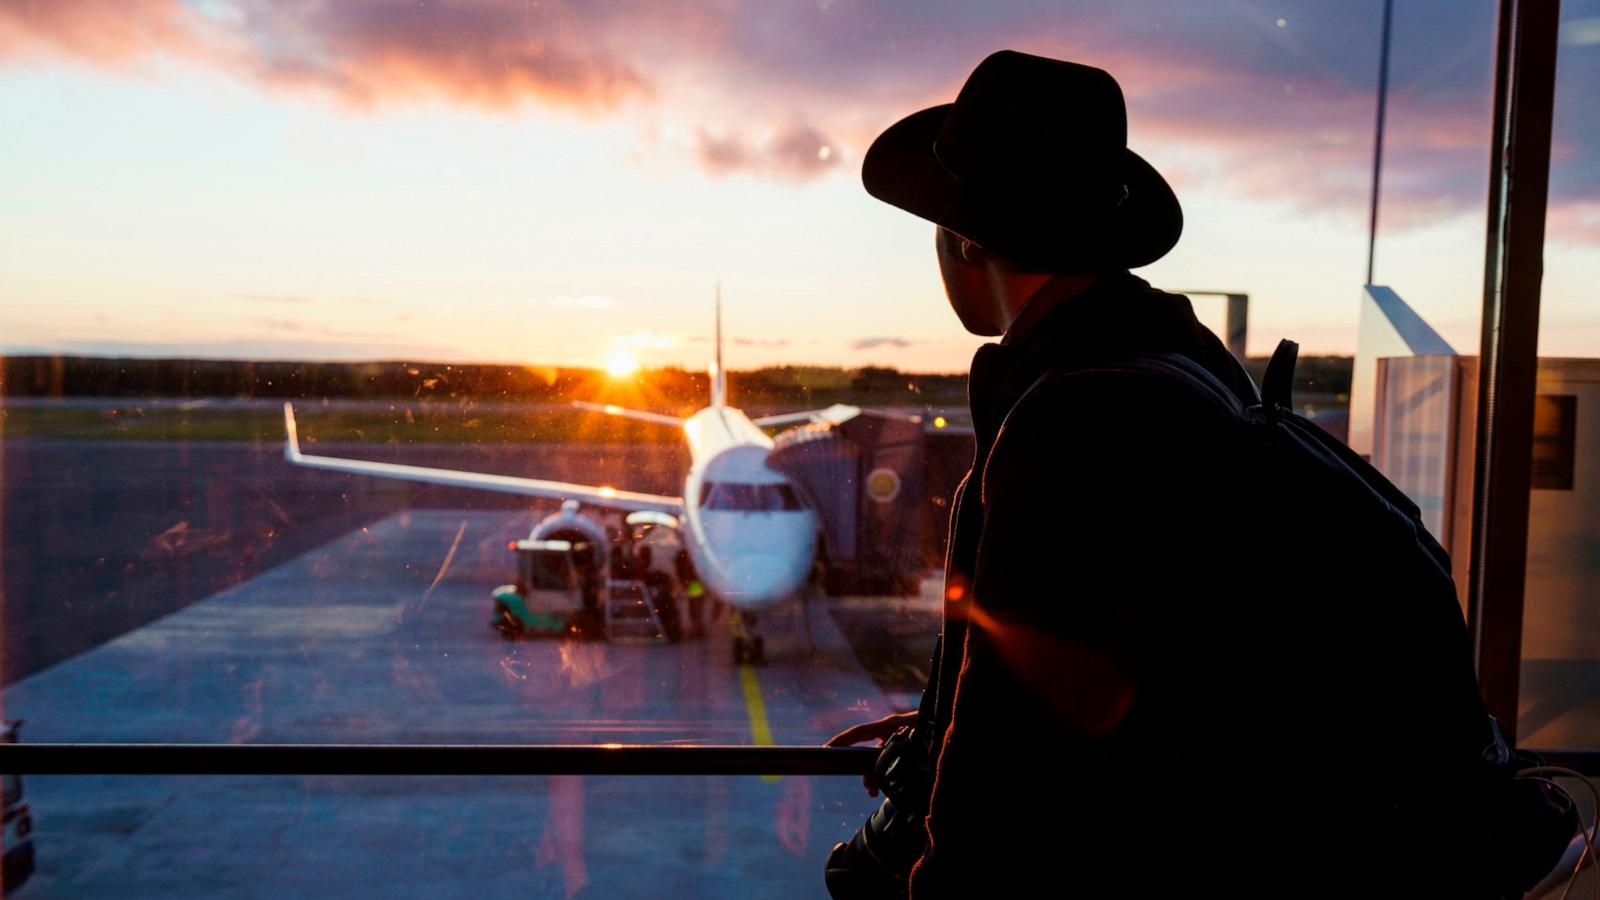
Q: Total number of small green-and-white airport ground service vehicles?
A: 1